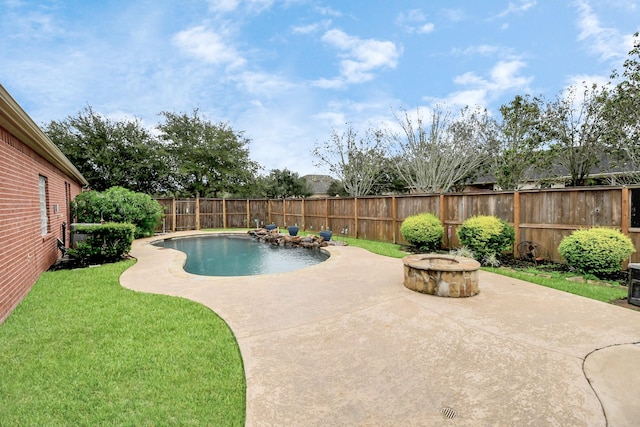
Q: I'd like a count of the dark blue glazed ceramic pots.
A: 3